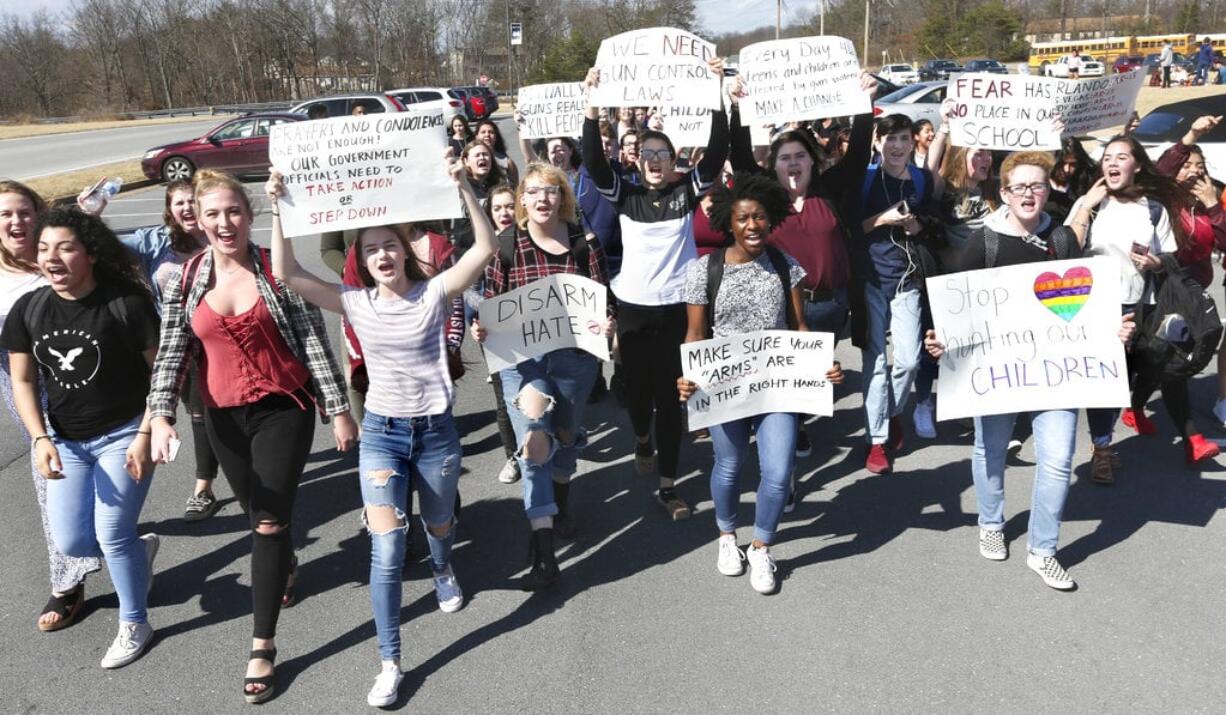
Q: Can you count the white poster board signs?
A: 10